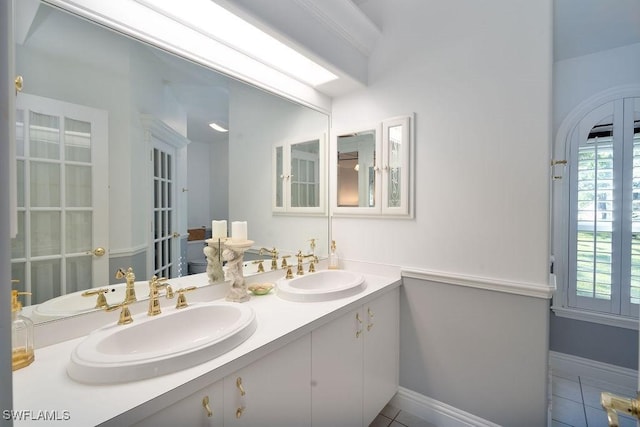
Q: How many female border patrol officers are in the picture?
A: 0